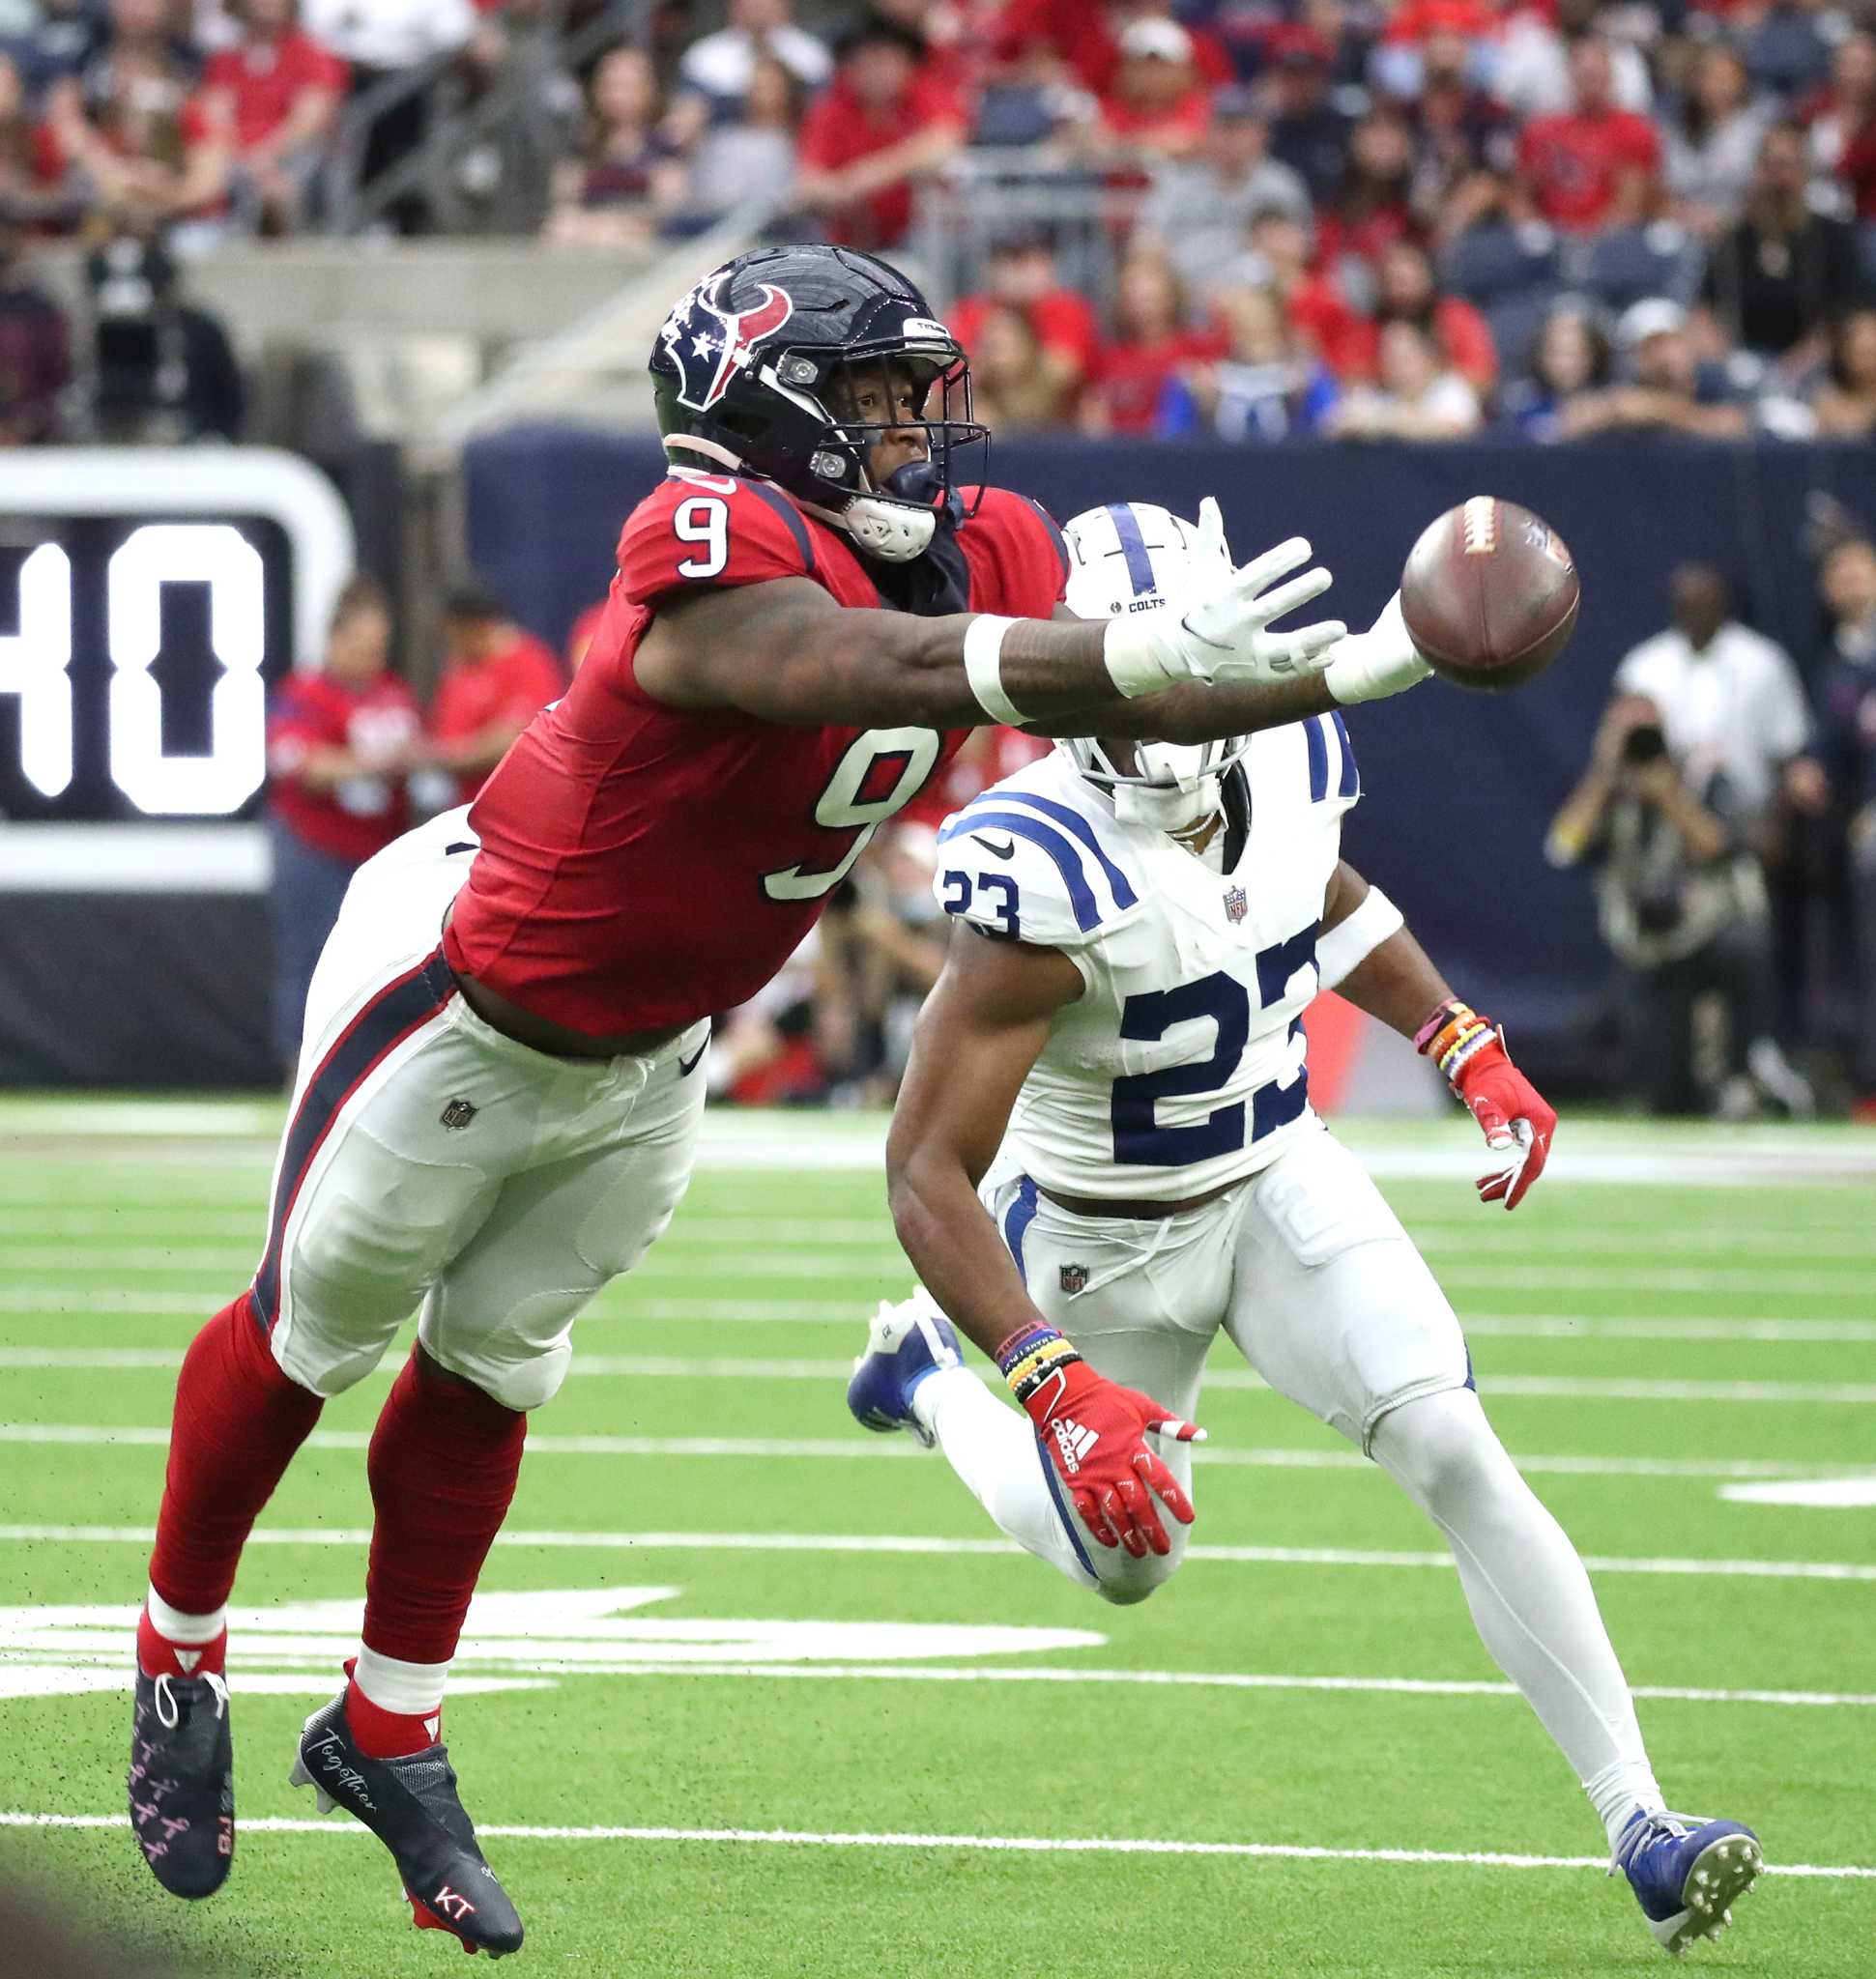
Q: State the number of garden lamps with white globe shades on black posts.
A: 0